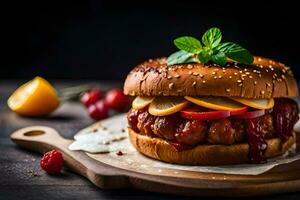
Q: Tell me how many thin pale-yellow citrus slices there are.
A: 4